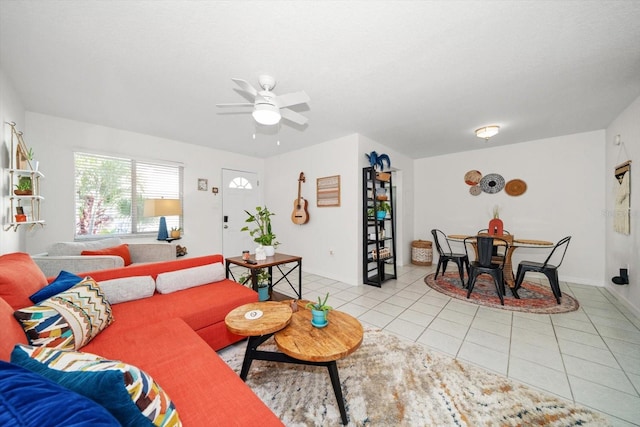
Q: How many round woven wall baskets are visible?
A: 4